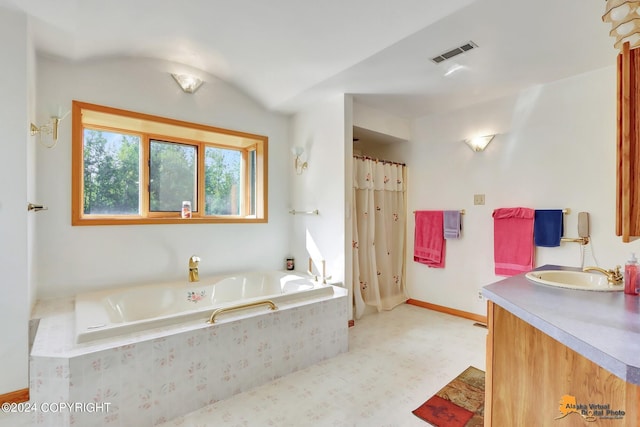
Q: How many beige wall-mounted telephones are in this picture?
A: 1